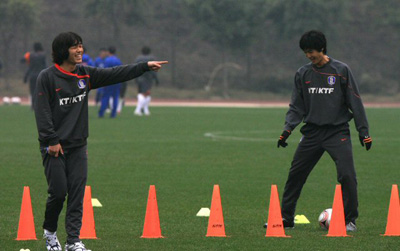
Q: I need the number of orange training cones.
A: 7